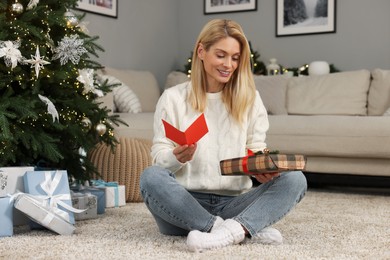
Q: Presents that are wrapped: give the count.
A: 8